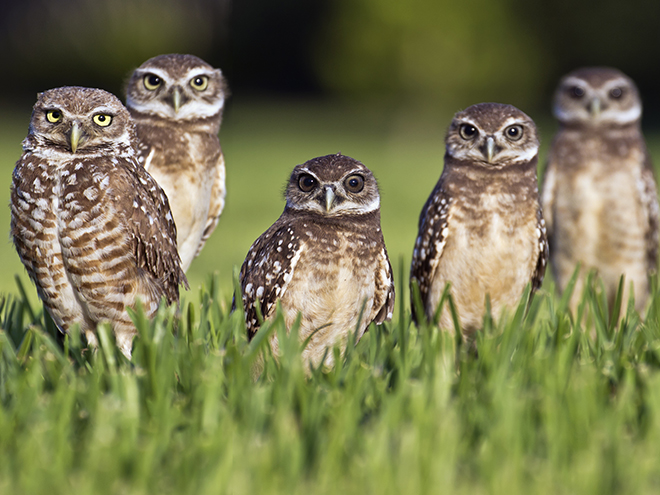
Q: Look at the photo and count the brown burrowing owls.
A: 5